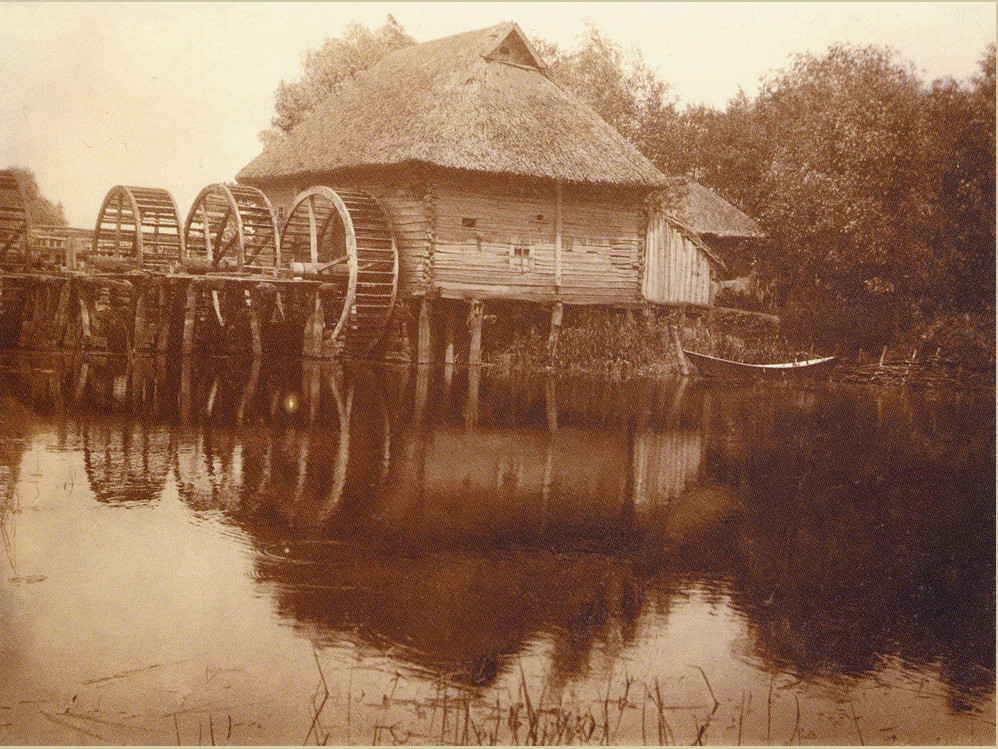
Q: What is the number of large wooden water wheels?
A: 4